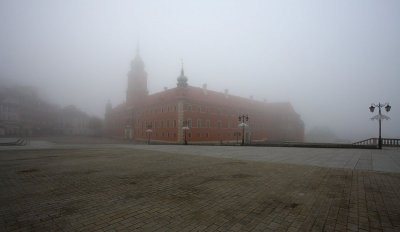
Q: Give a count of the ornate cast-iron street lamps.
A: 4